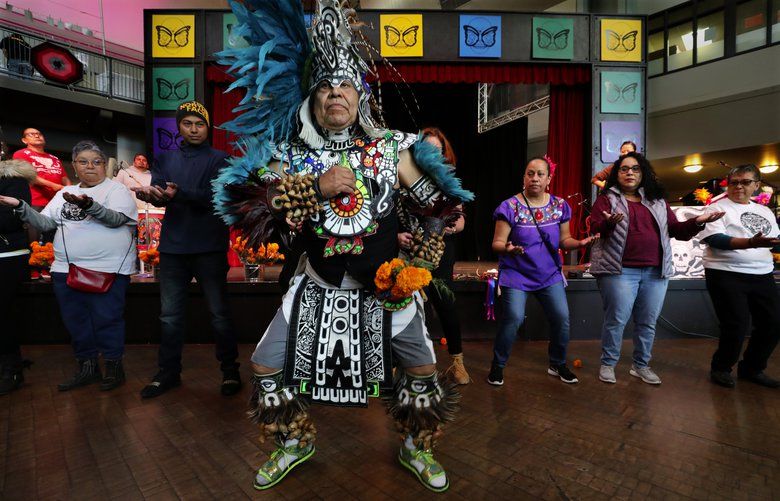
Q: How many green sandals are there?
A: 2